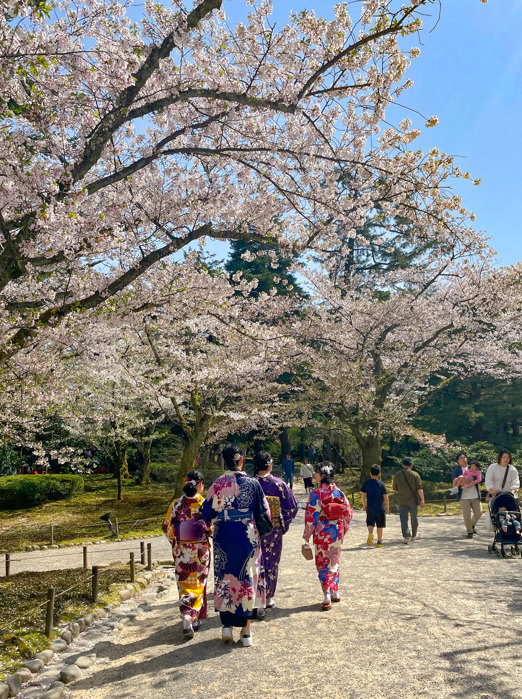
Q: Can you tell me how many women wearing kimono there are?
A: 4